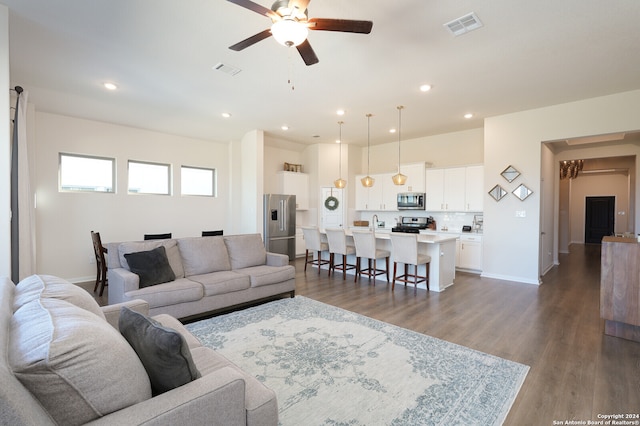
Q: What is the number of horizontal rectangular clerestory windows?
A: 3